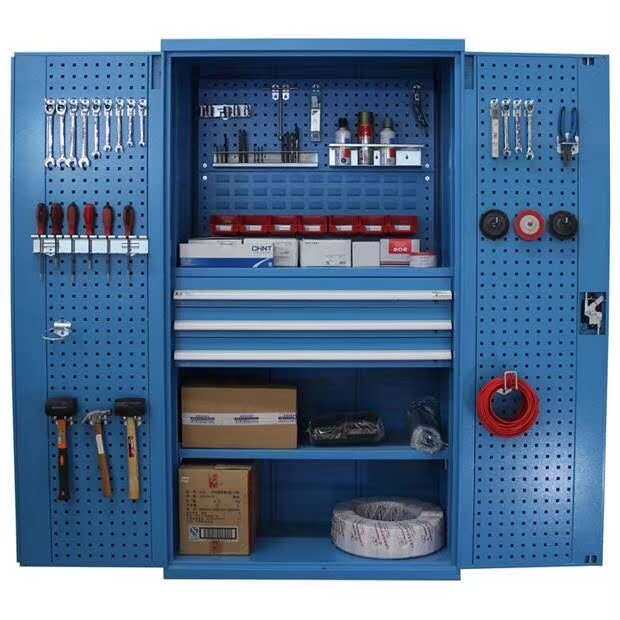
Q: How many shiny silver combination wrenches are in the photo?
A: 12